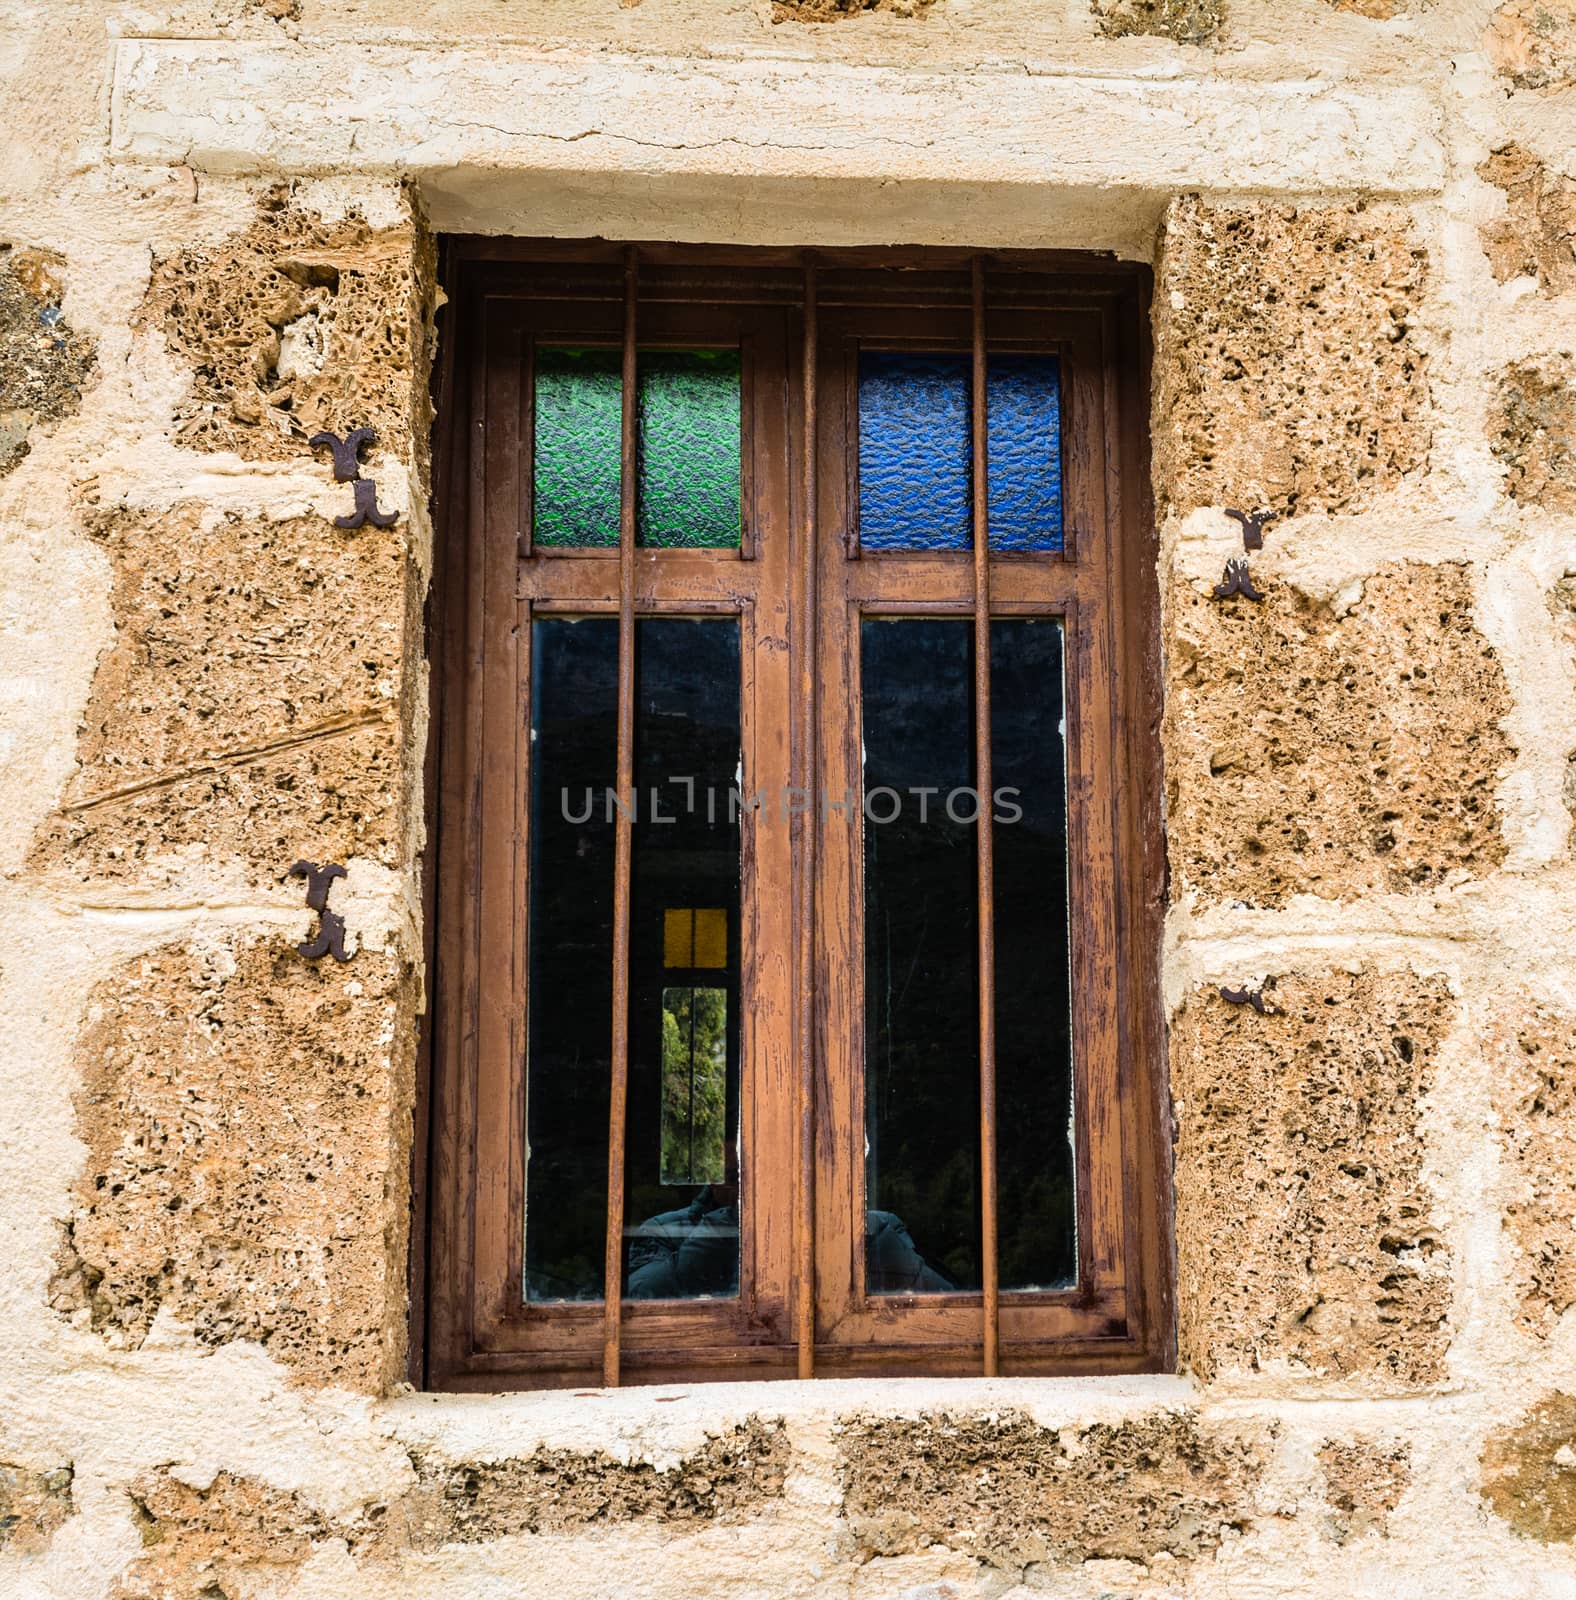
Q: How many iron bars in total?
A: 3